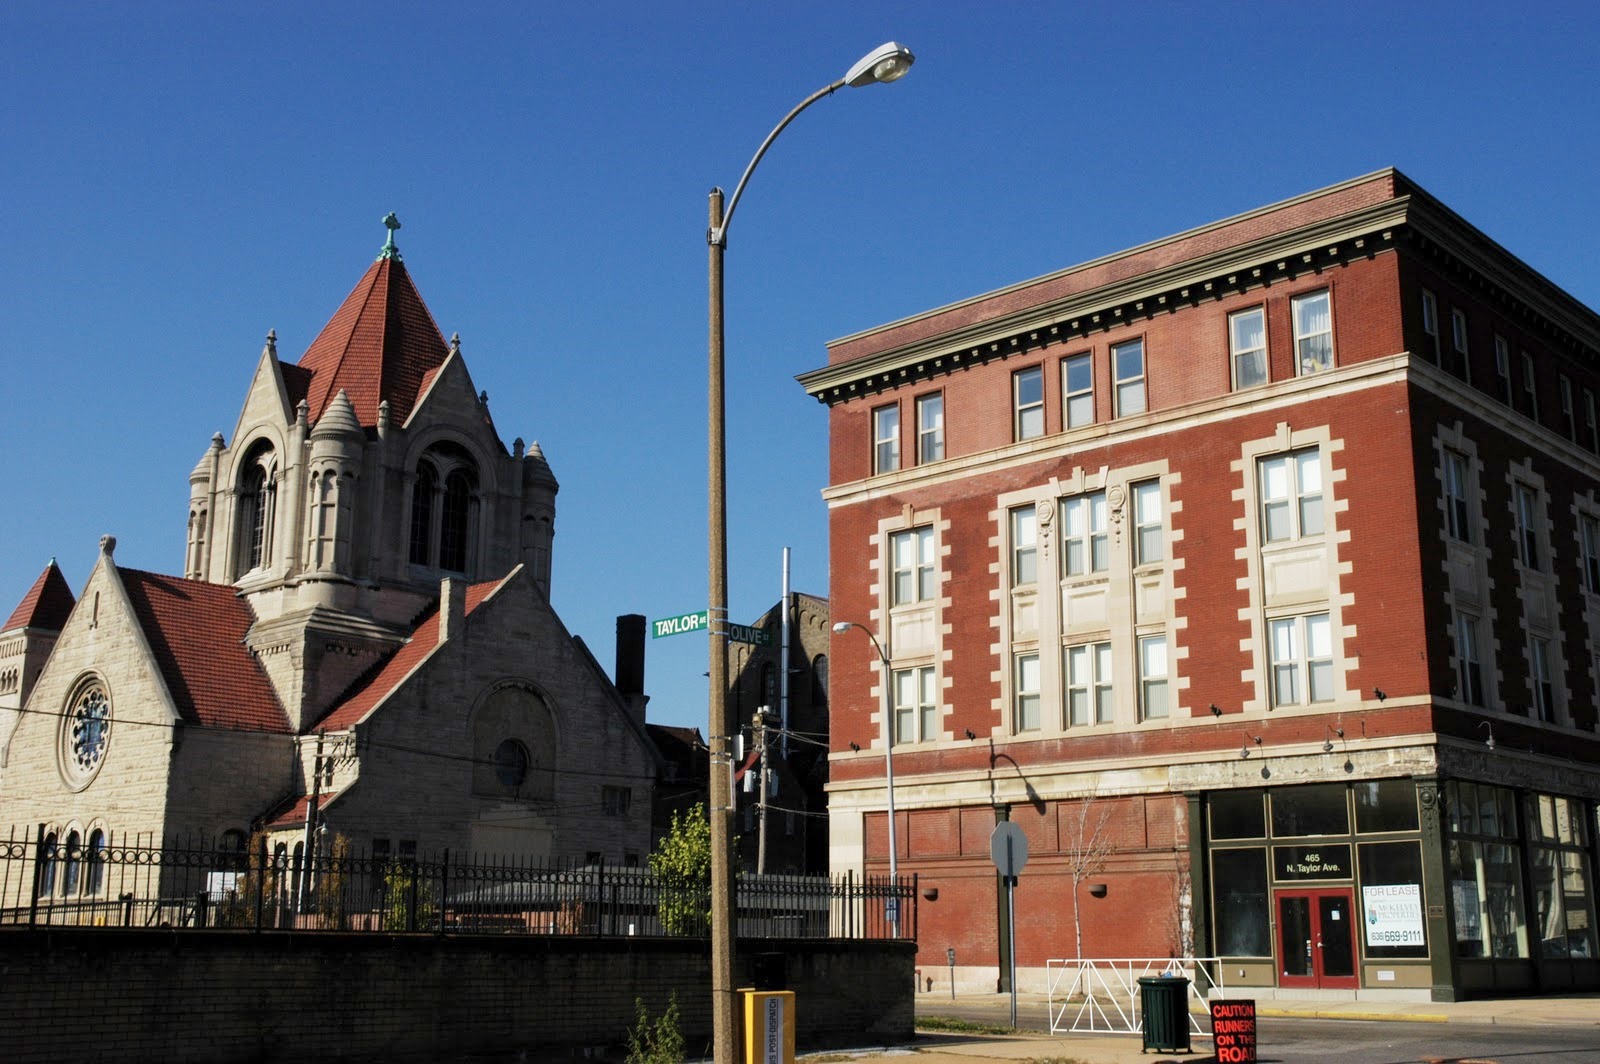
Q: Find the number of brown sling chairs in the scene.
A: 0